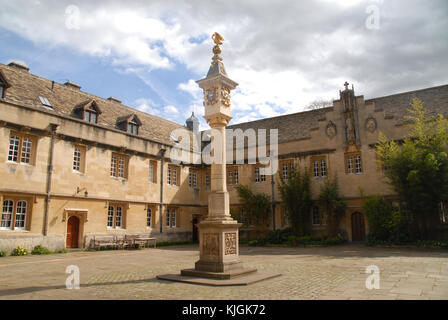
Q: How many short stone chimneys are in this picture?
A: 3